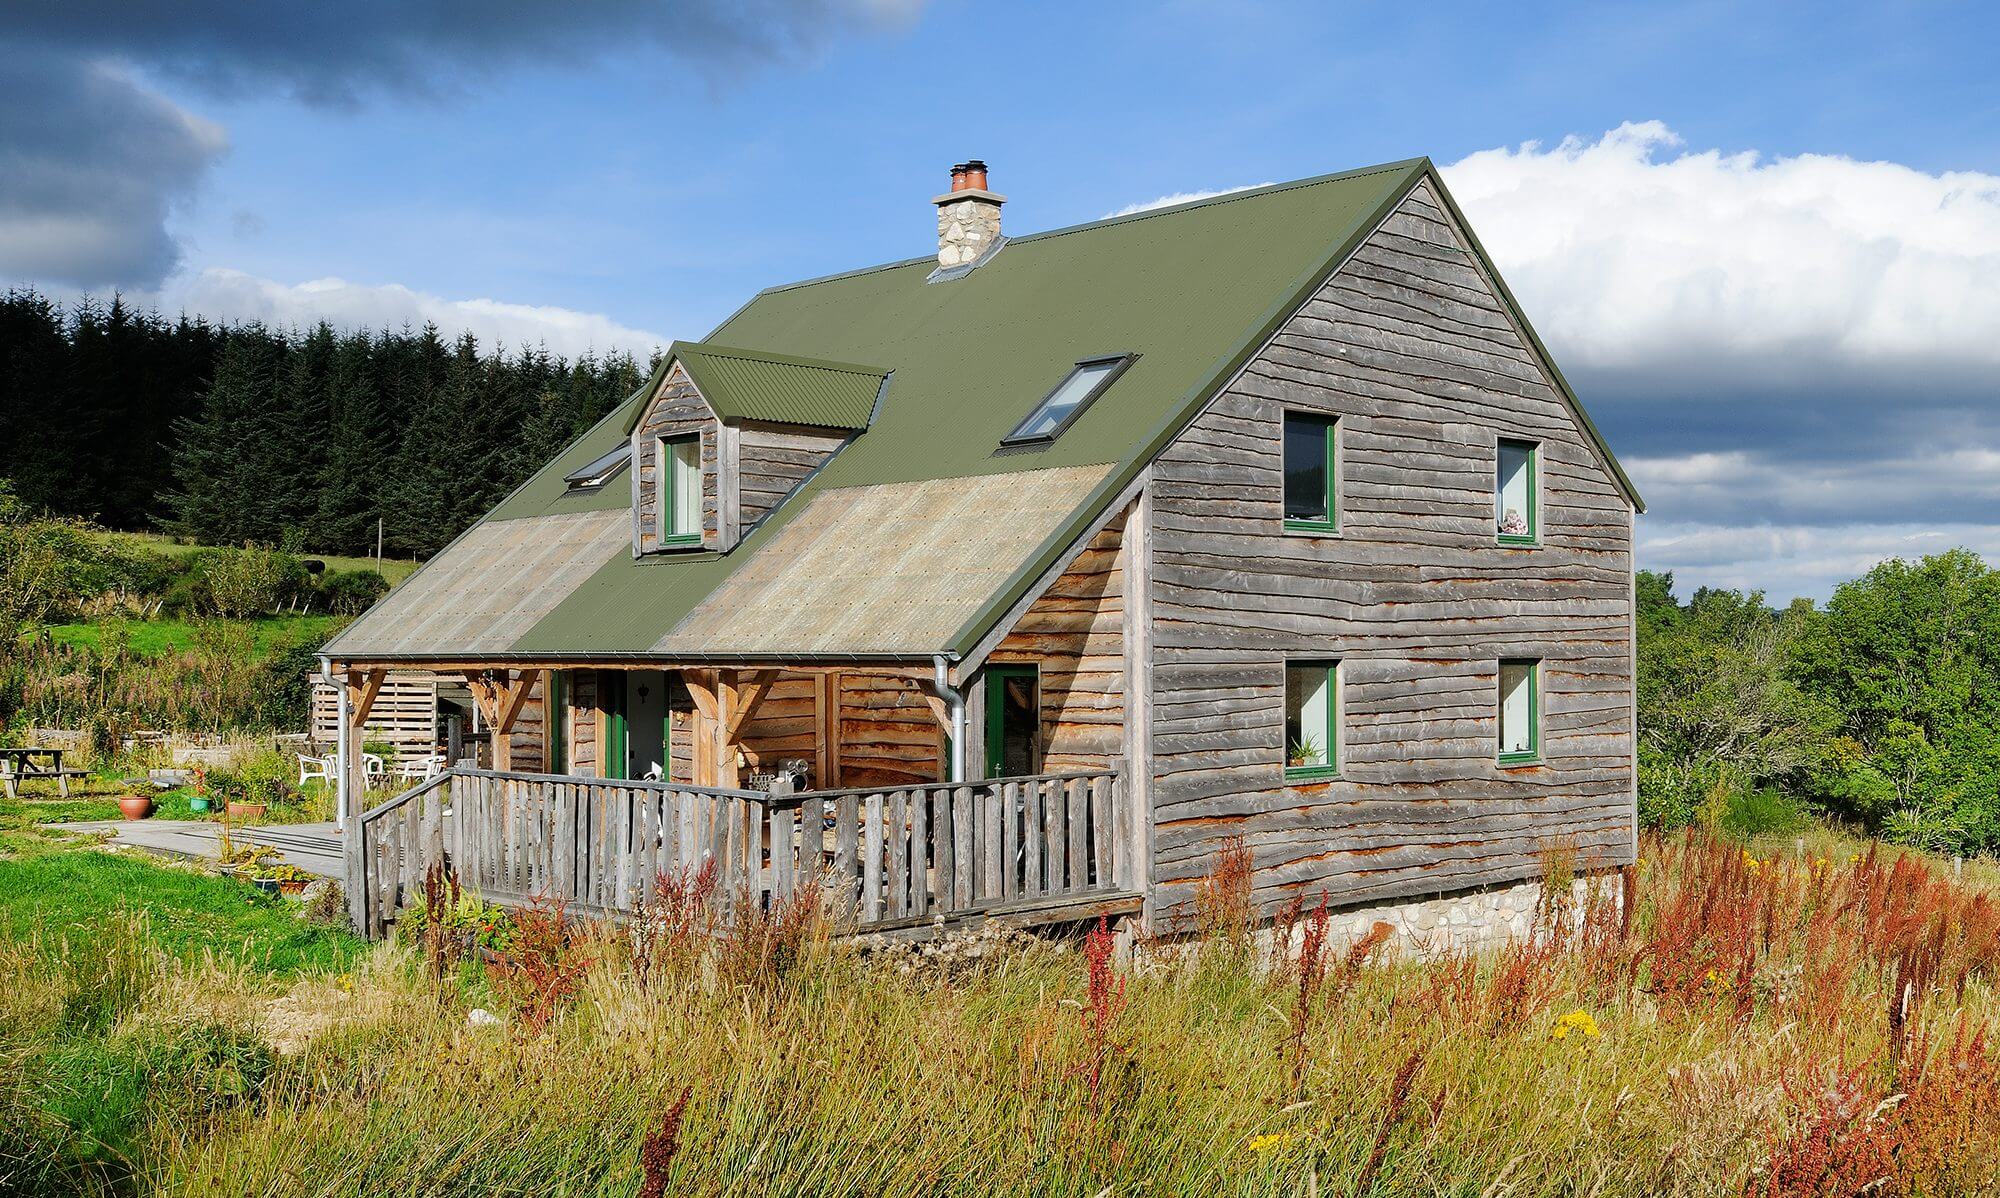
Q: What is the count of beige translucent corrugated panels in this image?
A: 2